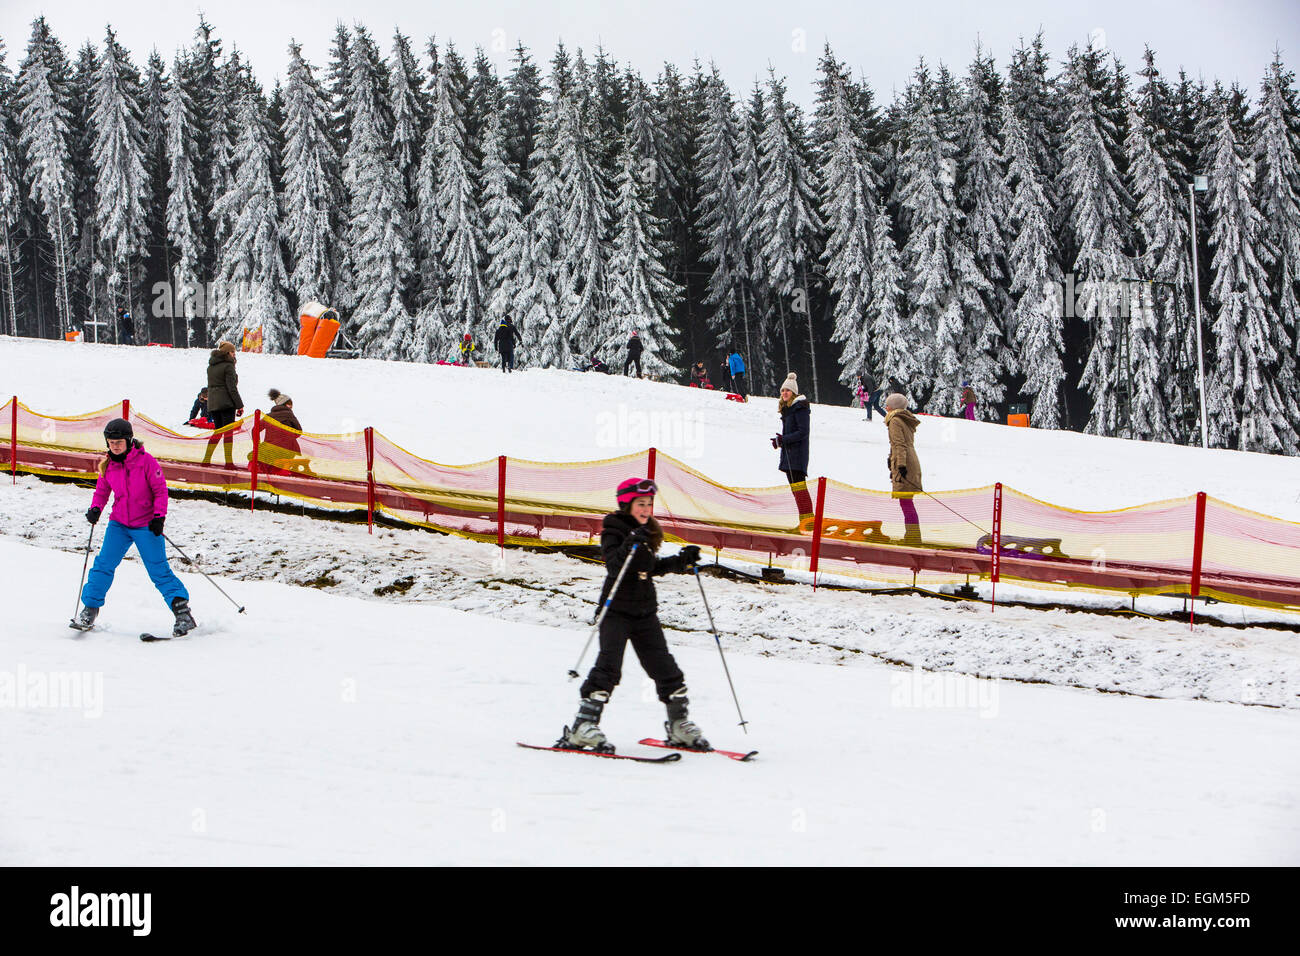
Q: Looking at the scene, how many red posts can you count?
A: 9